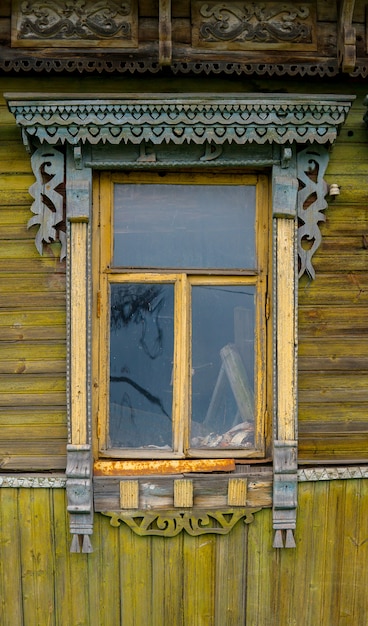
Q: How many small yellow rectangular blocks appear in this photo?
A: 3